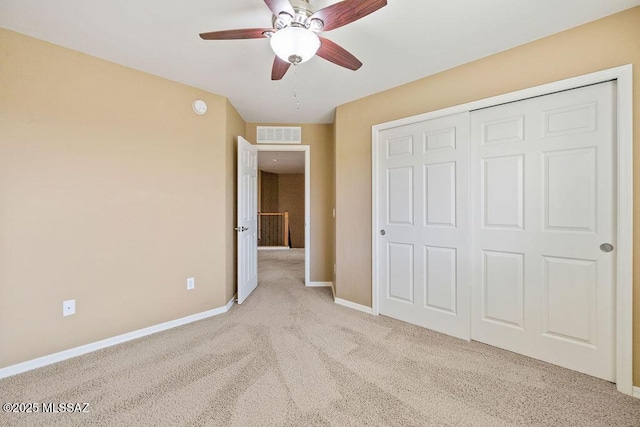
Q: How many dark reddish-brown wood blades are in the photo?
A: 5